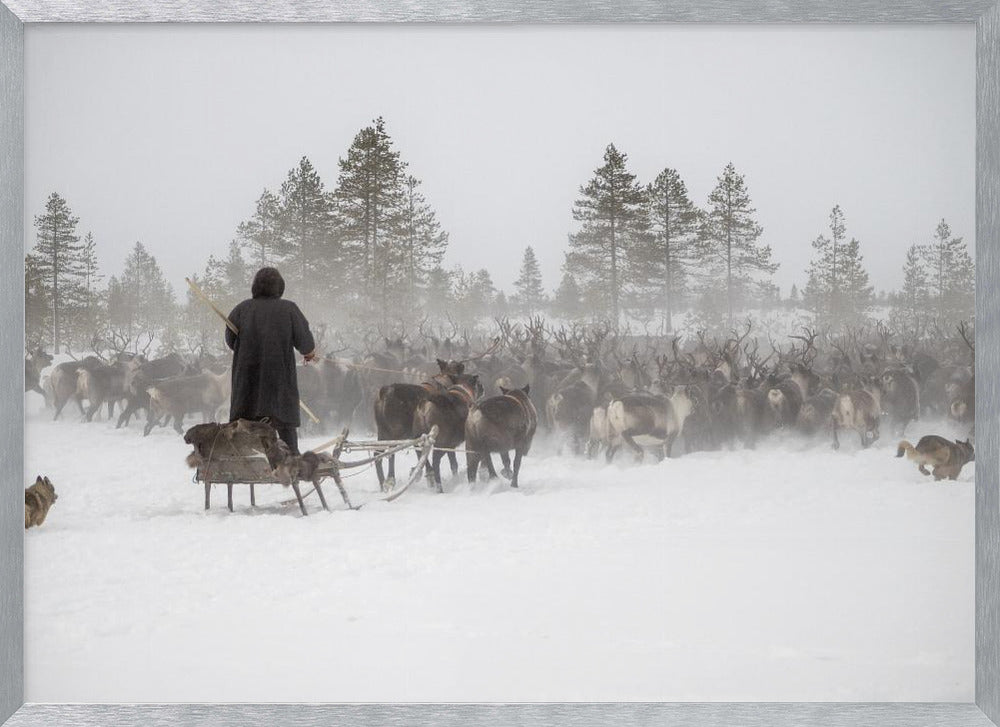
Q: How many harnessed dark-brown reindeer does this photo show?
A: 3